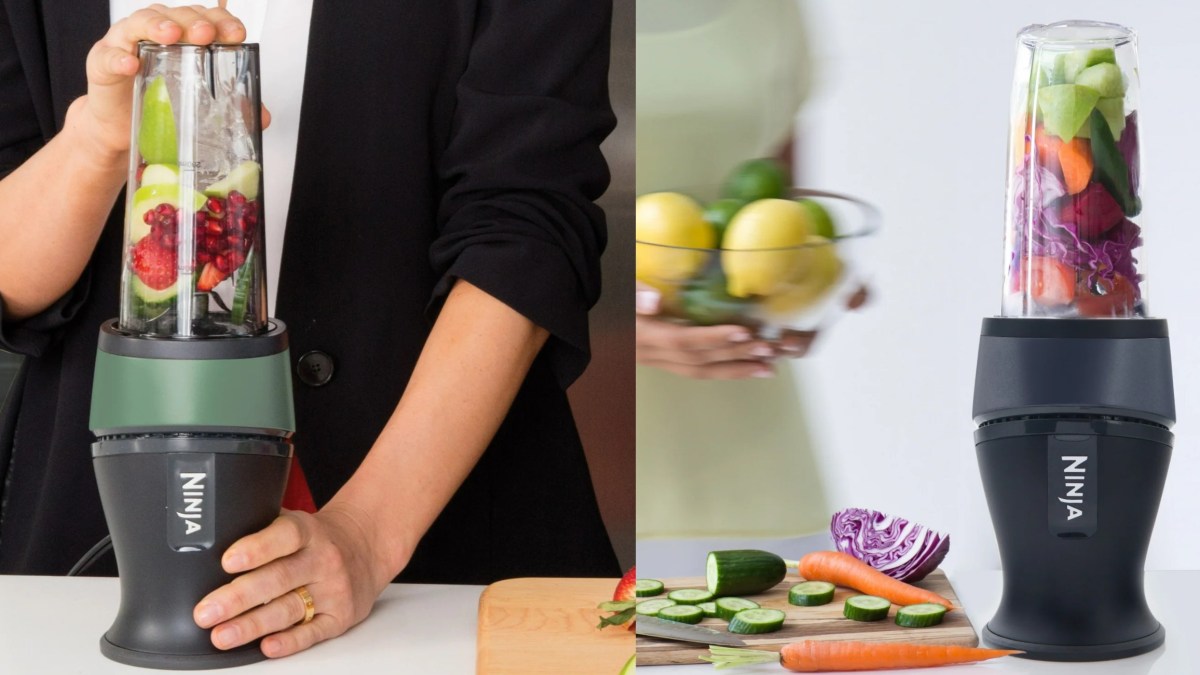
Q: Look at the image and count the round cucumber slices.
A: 10